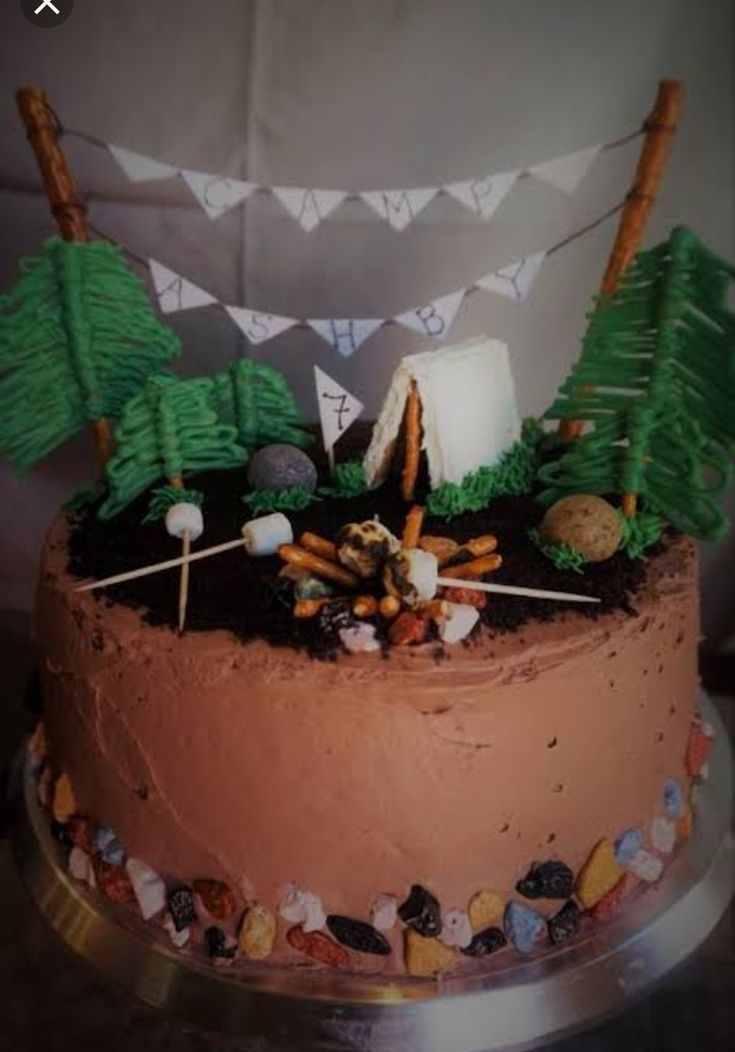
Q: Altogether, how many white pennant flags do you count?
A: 12